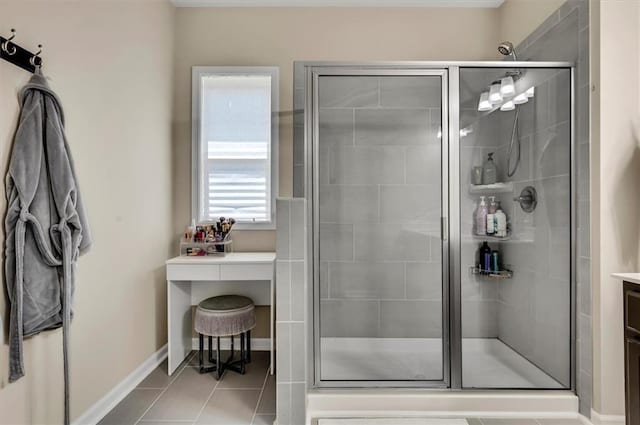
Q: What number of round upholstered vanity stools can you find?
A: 1